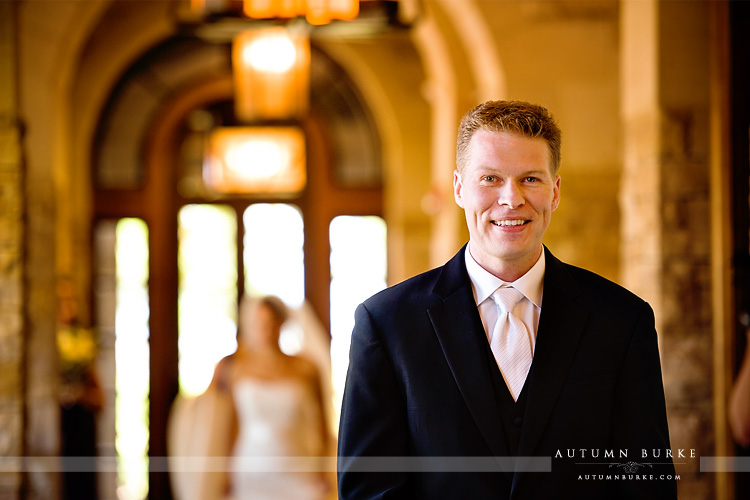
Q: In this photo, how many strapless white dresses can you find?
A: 1